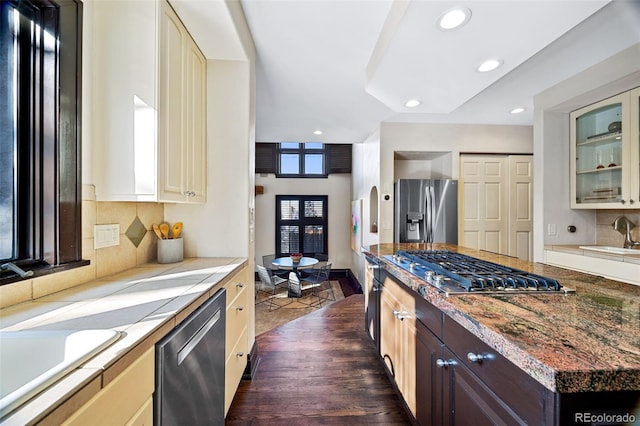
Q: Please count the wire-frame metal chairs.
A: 4